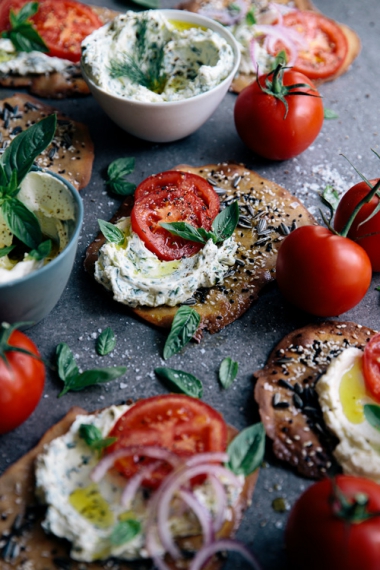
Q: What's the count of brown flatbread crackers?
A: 6